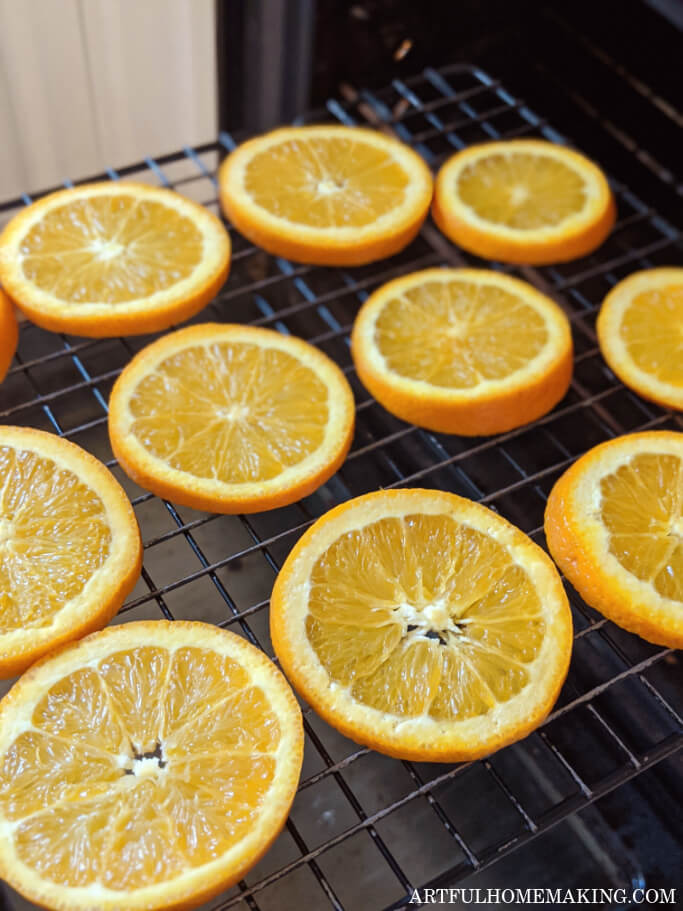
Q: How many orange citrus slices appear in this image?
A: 11